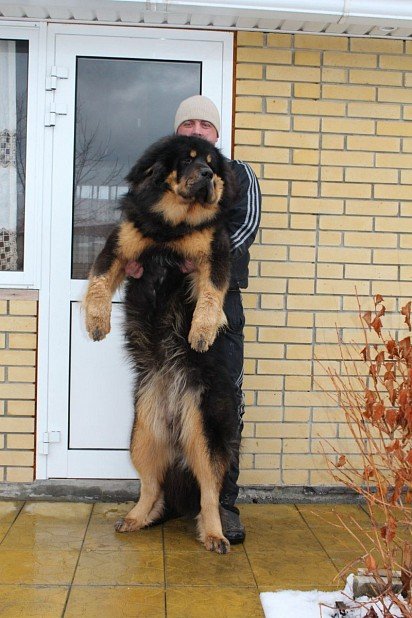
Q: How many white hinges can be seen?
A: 3